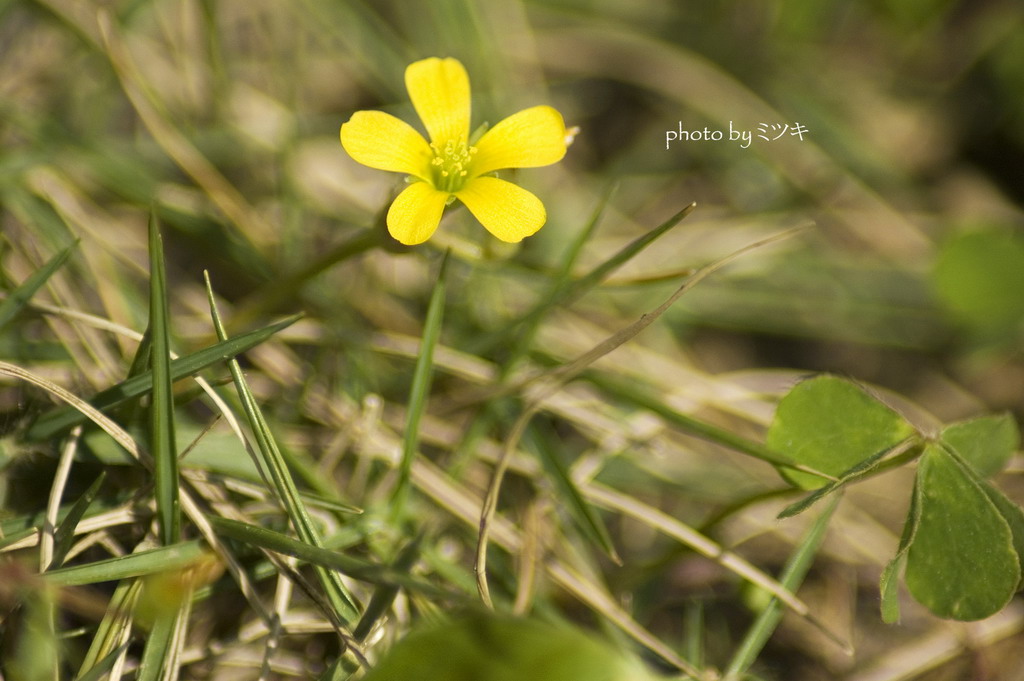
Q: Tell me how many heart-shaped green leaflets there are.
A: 3